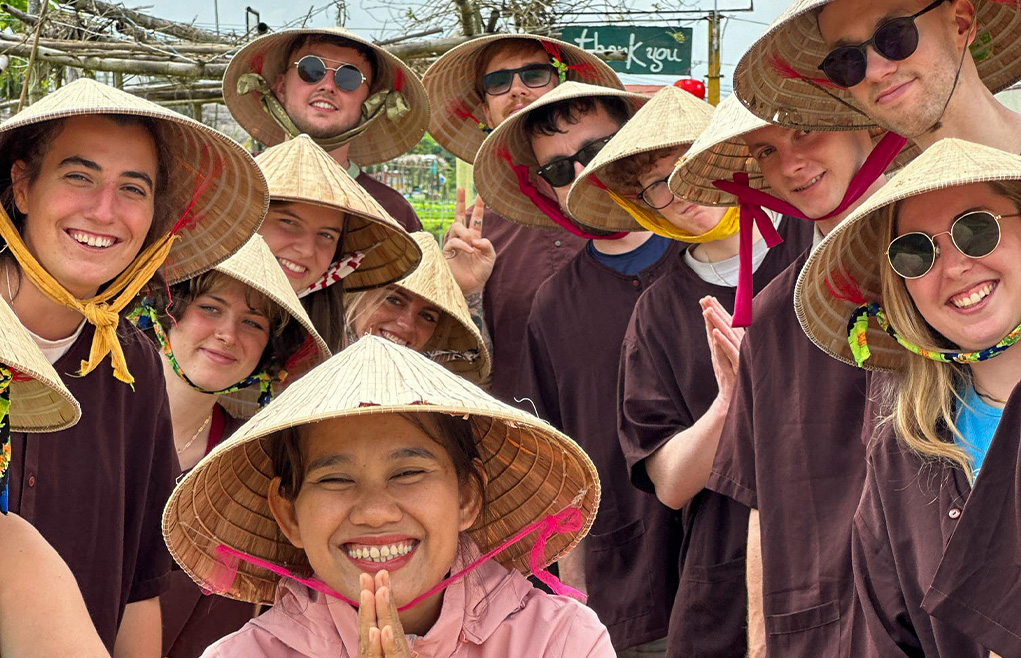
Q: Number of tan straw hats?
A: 13